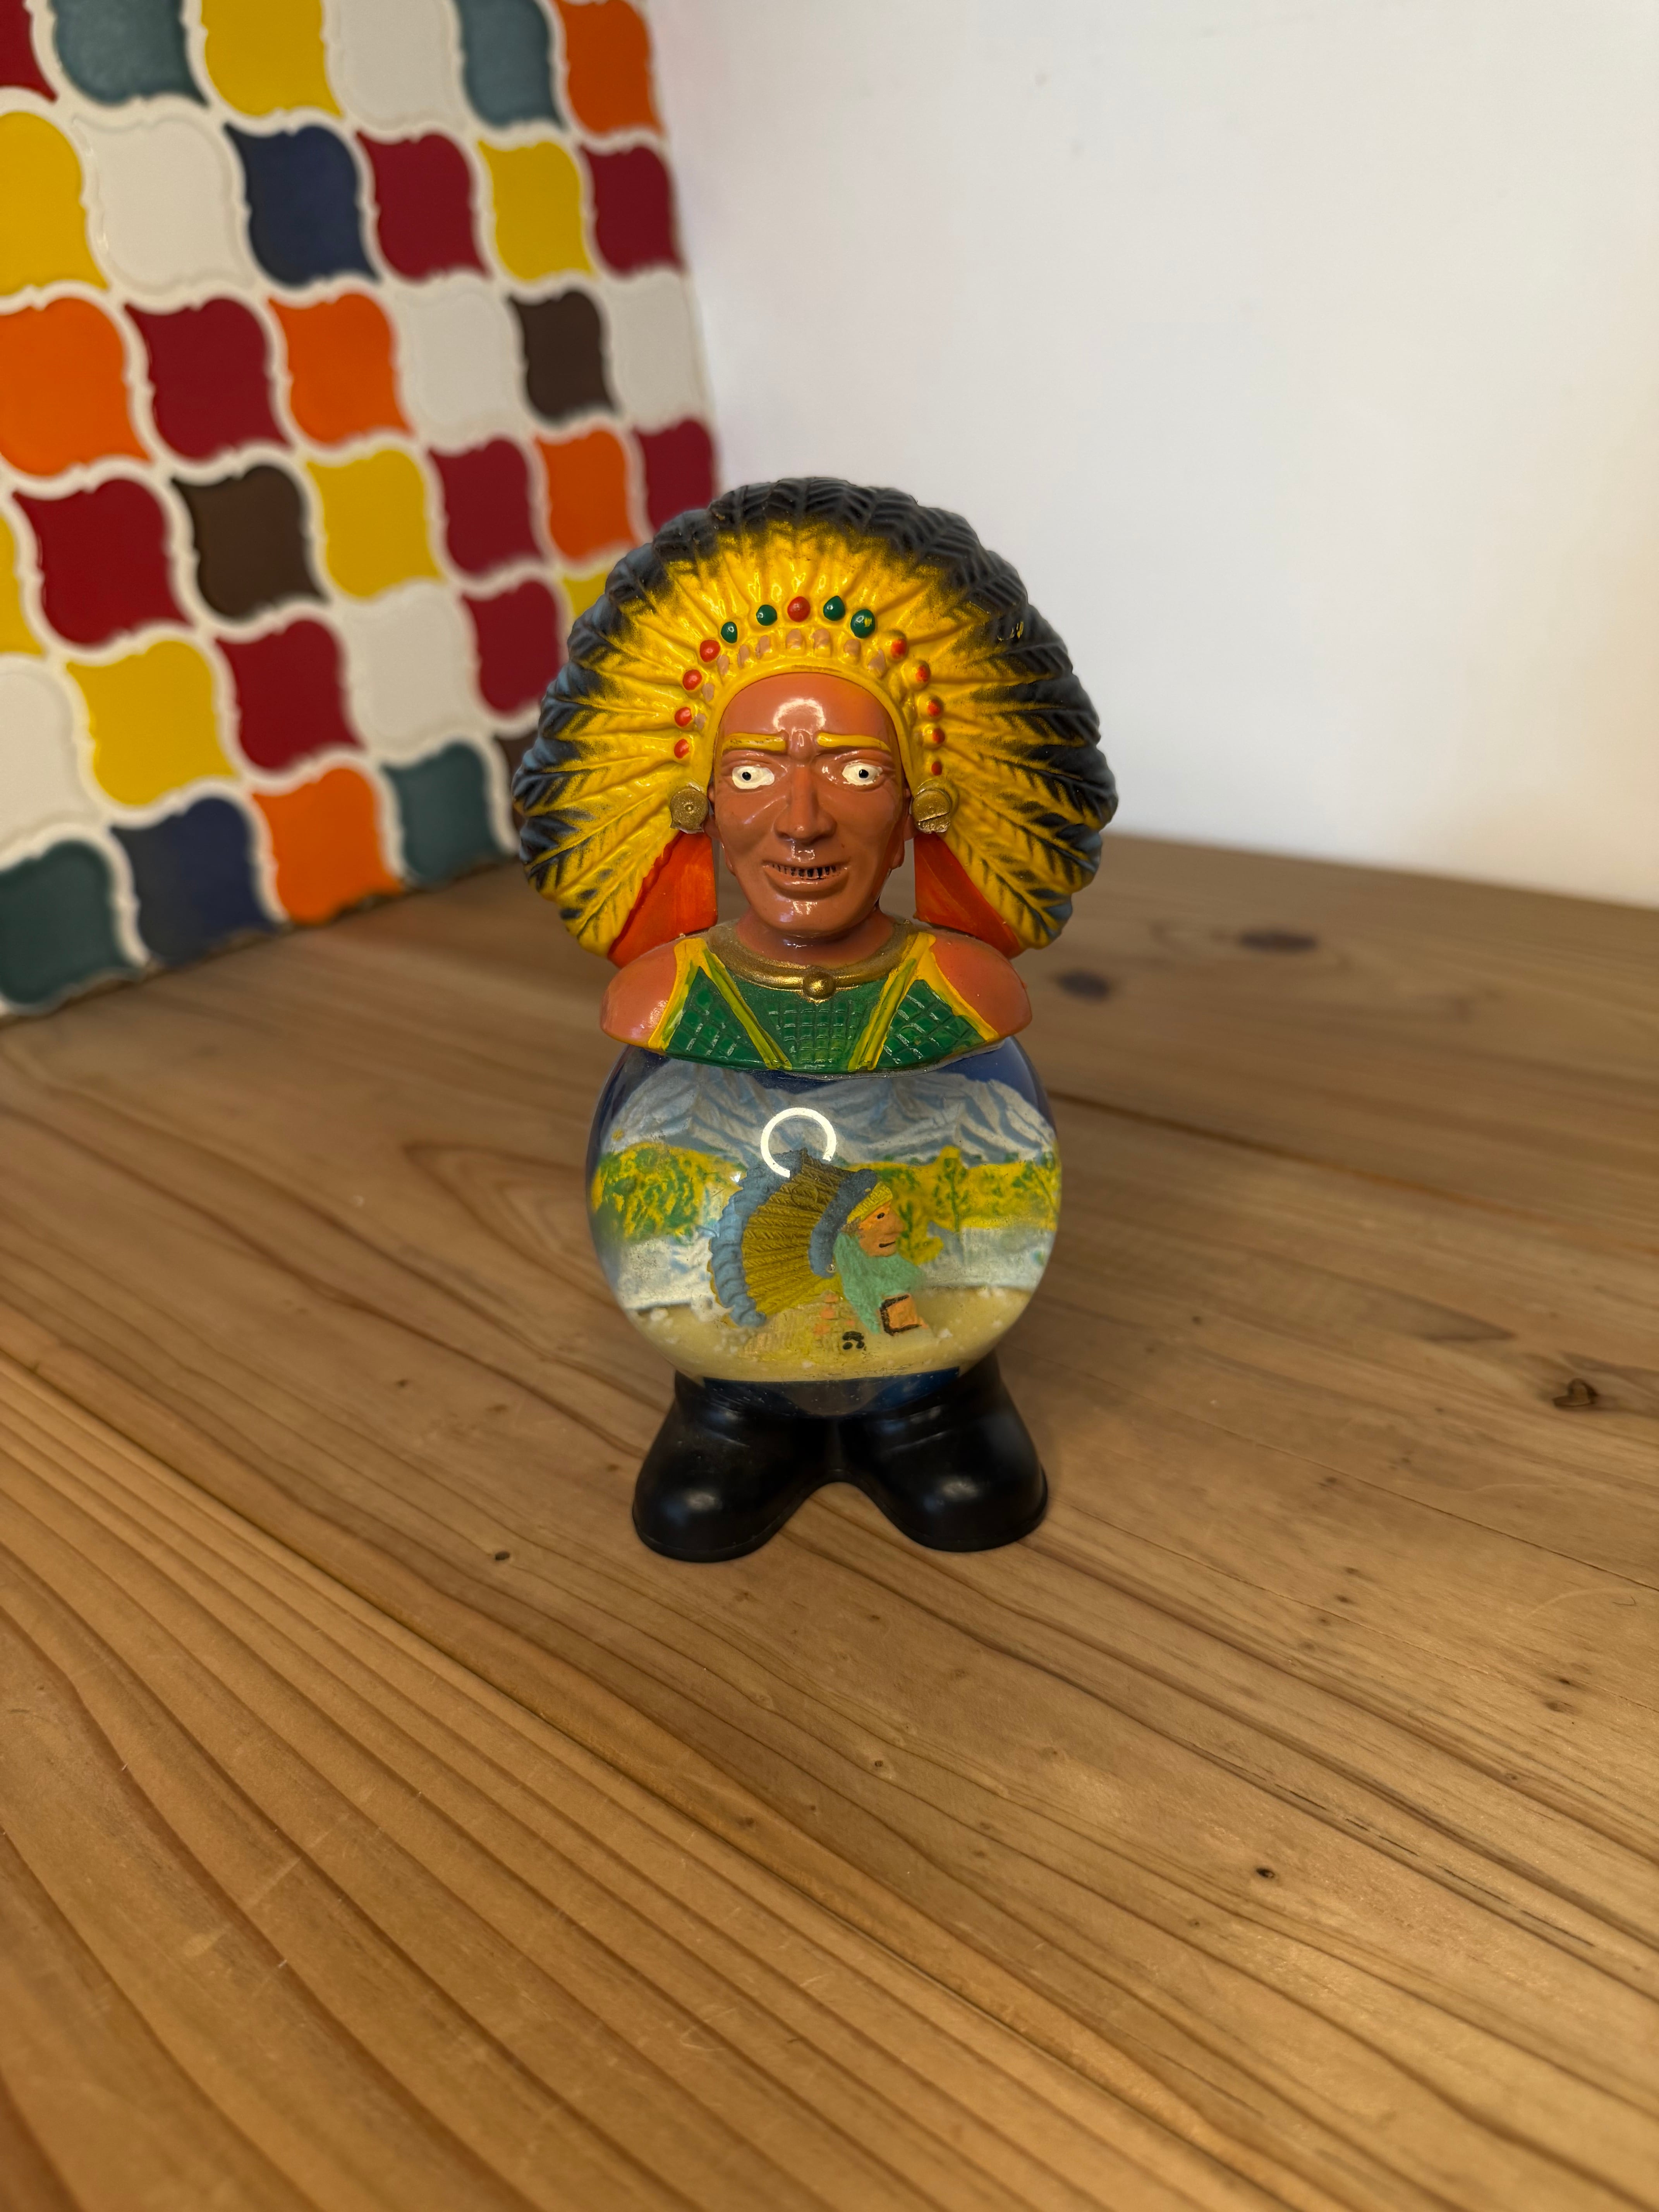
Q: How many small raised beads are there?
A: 14